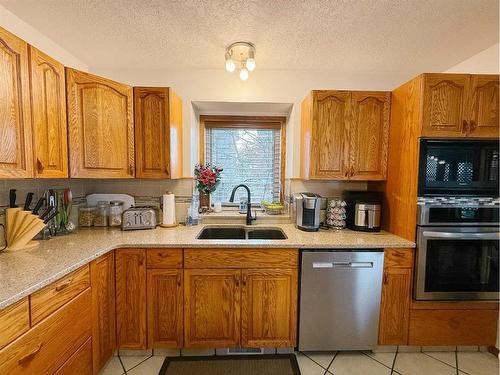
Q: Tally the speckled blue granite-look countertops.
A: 0